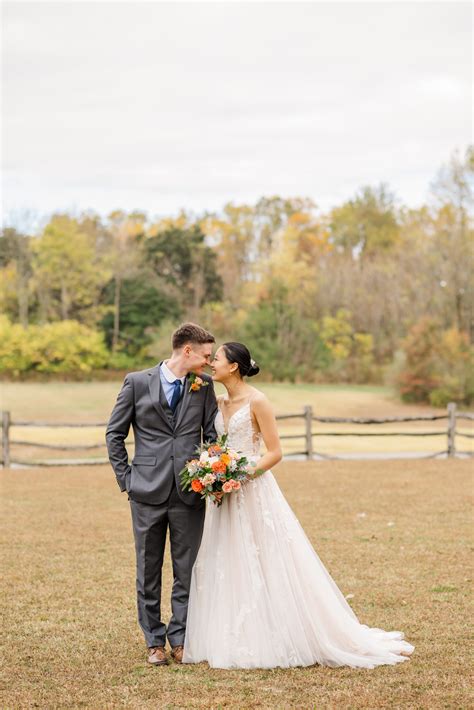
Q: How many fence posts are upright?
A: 3